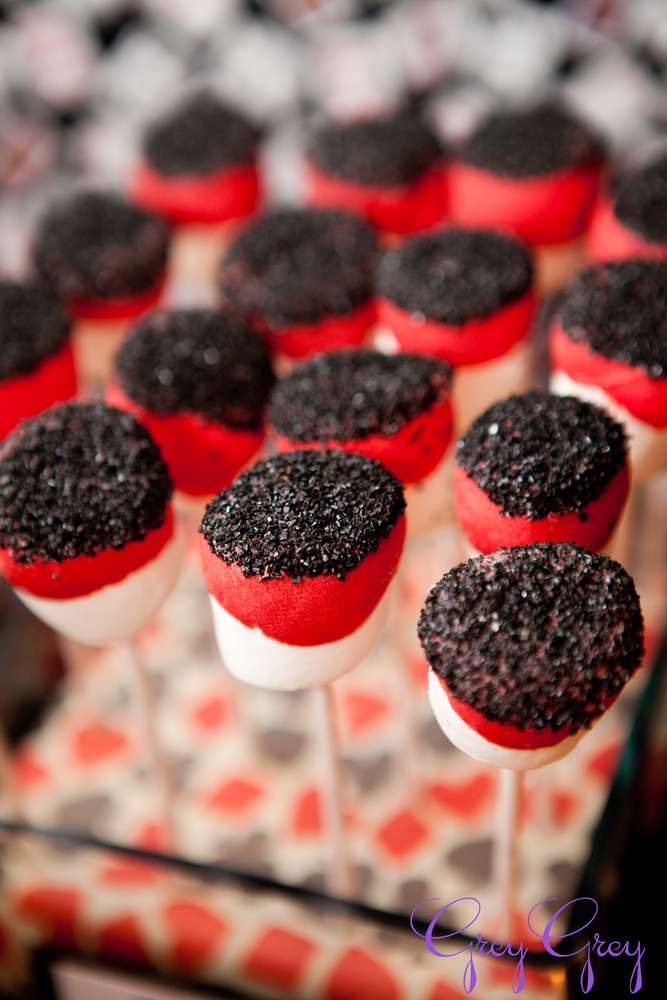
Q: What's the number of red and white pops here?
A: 15